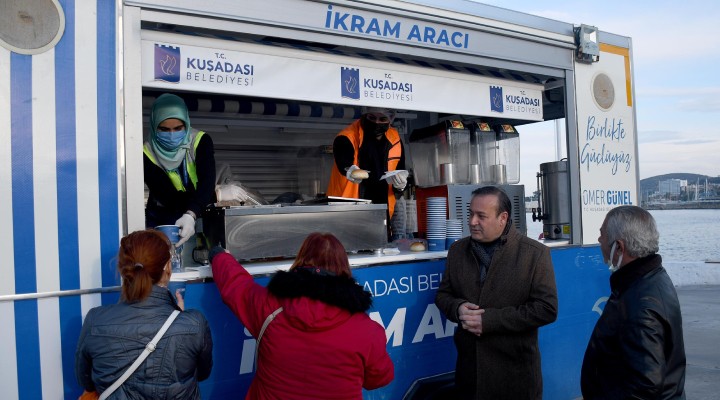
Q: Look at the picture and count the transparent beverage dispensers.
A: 3